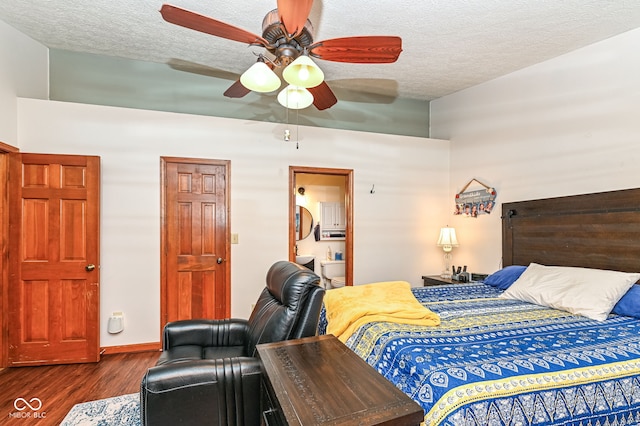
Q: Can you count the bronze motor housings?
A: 1